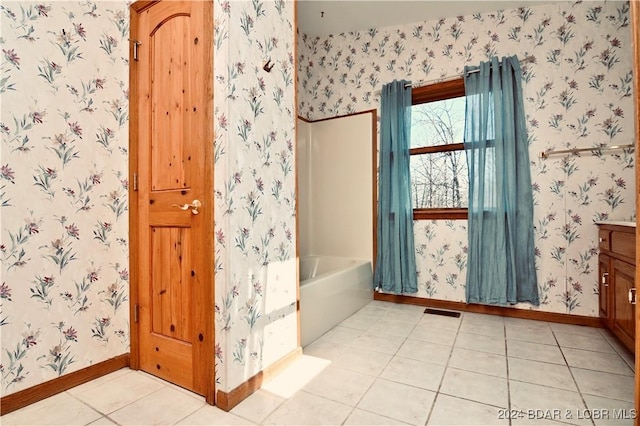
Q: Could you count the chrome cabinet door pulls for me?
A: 2